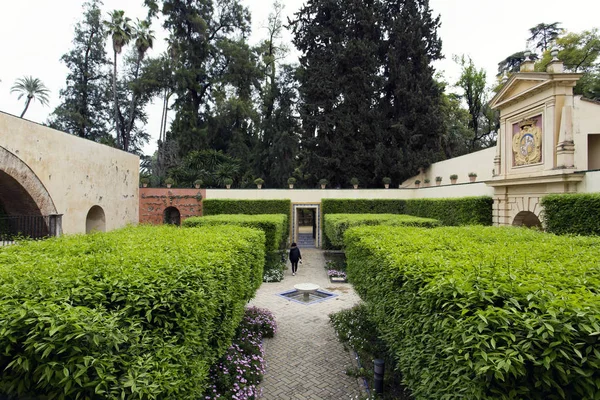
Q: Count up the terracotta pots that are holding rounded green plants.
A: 14